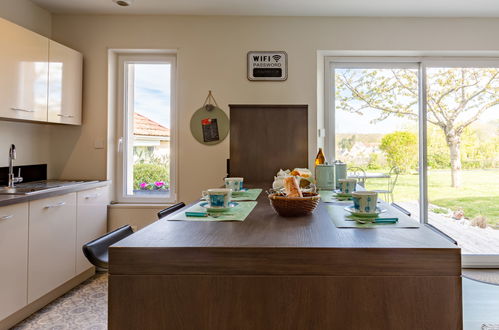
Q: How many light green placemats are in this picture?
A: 4